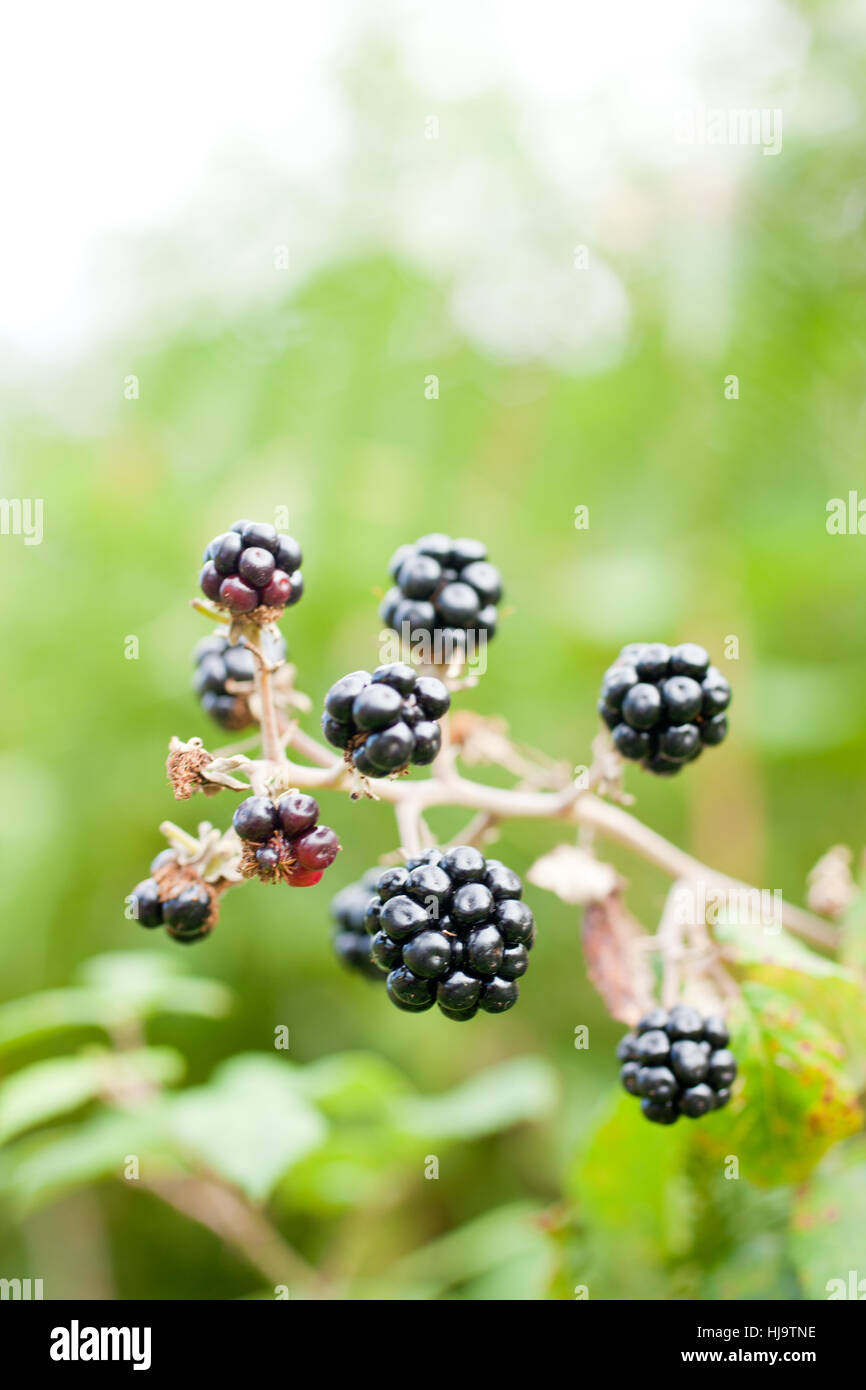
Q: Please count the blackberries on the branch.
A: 10